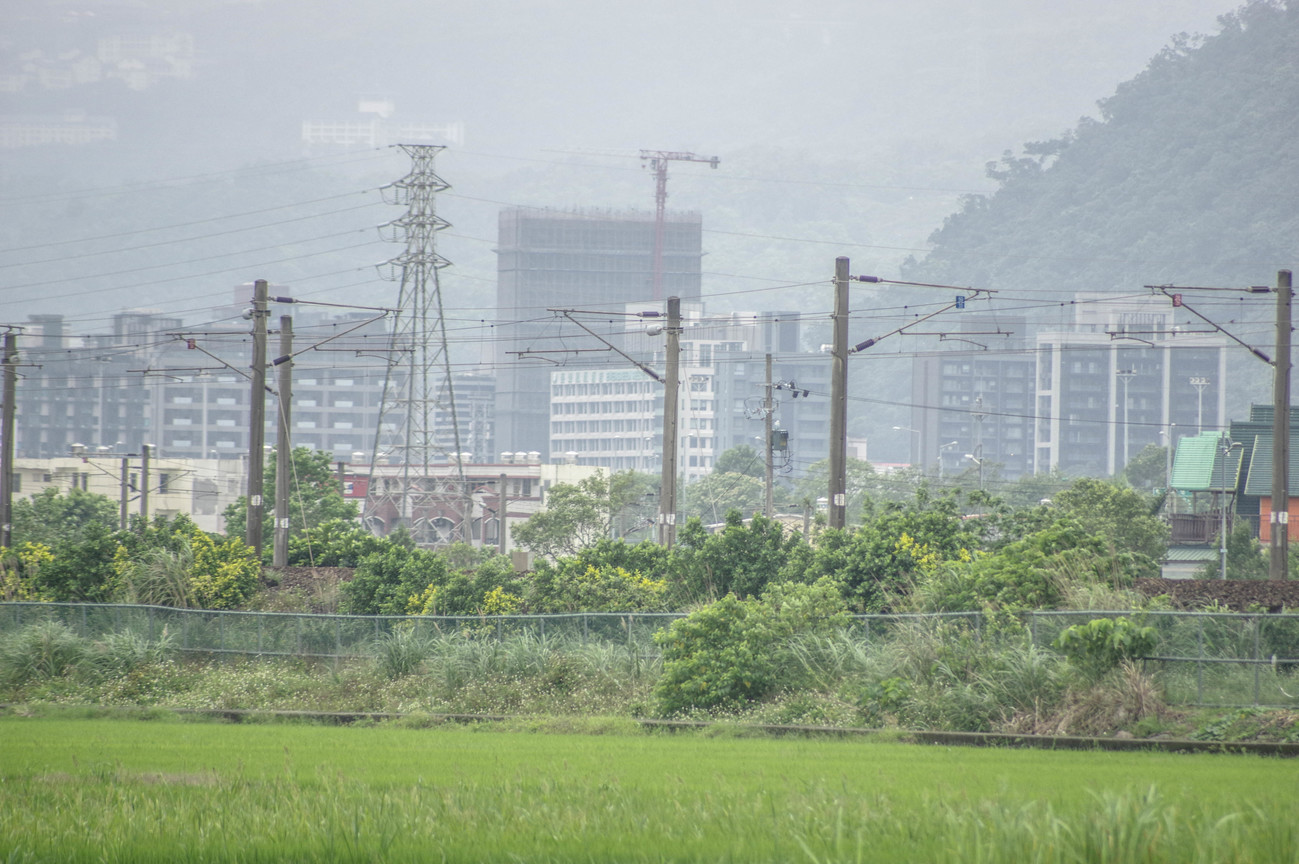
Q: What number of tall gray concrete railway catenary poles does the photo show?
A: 6